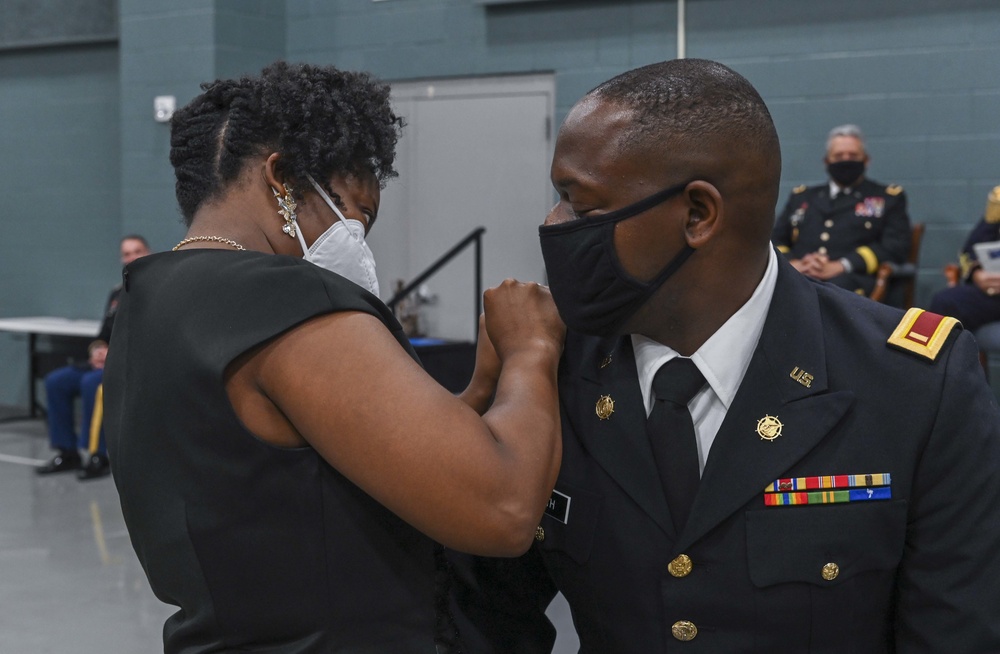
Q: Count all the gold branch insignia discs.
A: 2